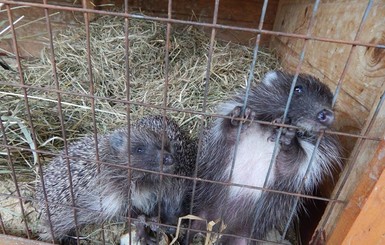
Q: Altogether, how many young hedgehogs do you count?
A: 2